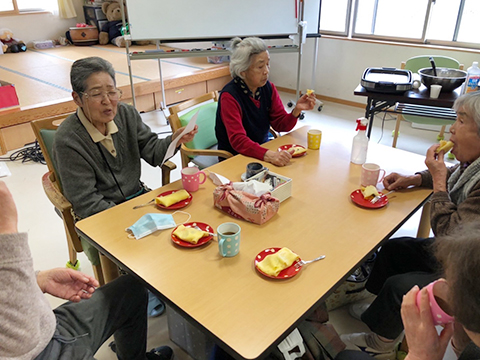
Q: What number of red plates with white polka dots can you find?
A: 5